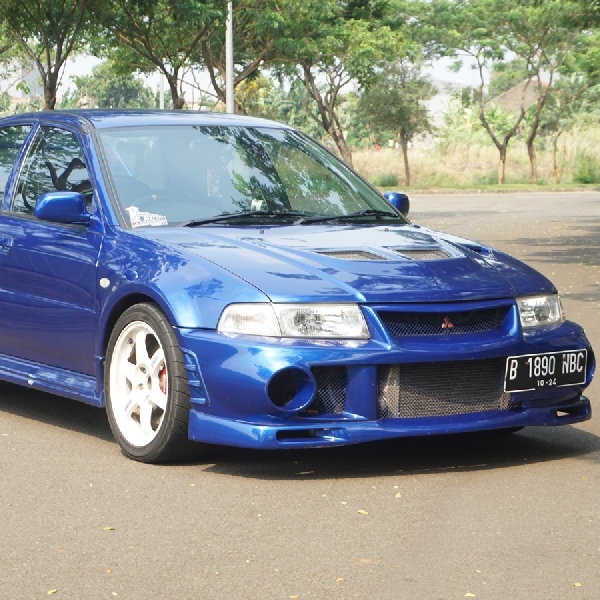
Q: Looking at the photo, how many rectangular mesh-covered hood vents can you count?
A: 2